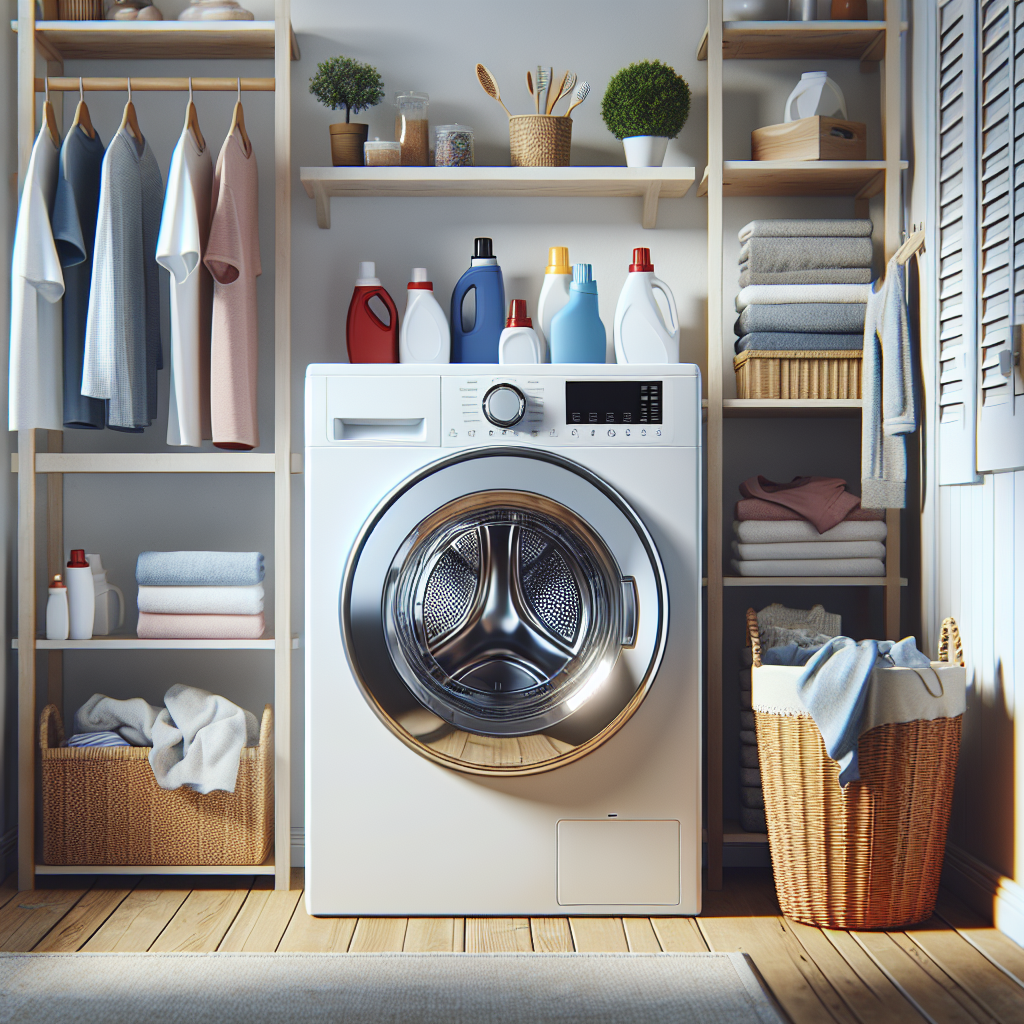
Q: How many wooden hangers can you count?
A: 5